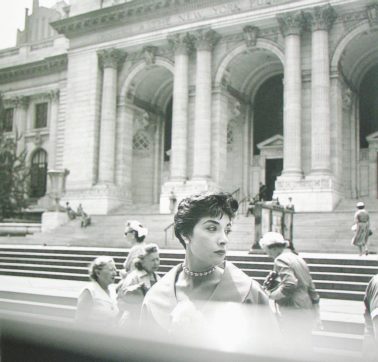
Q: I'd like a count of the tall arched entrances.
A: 3